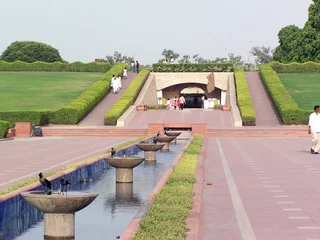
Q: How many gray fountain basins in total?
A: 5